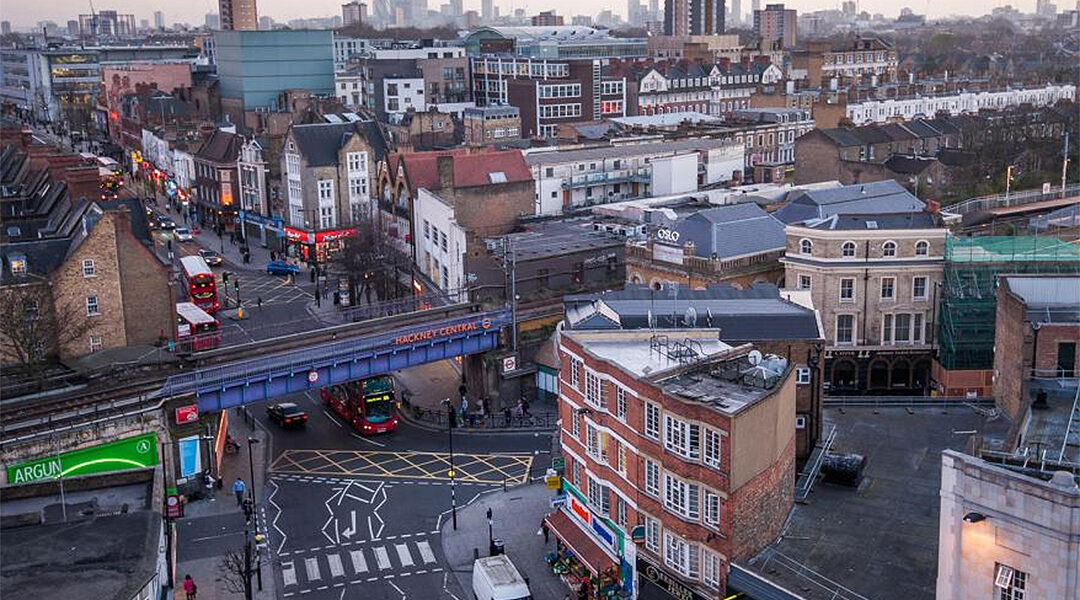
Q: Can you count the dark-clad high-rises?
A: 1